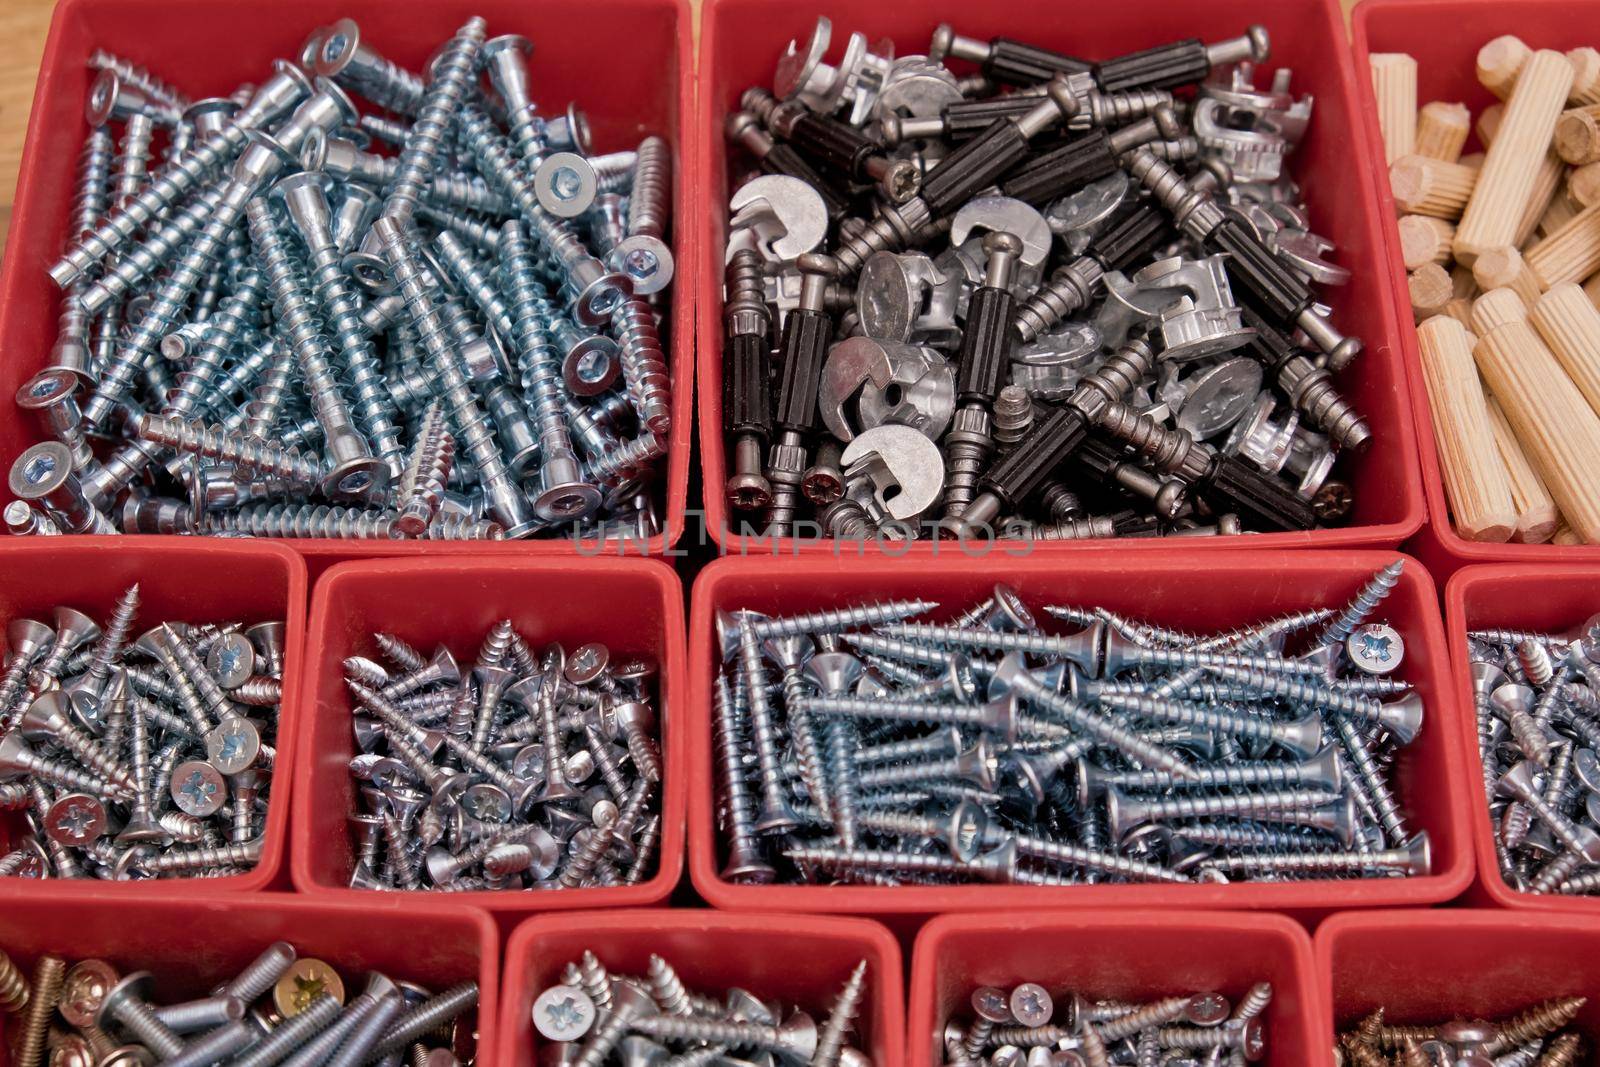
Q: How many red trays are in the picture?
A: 11